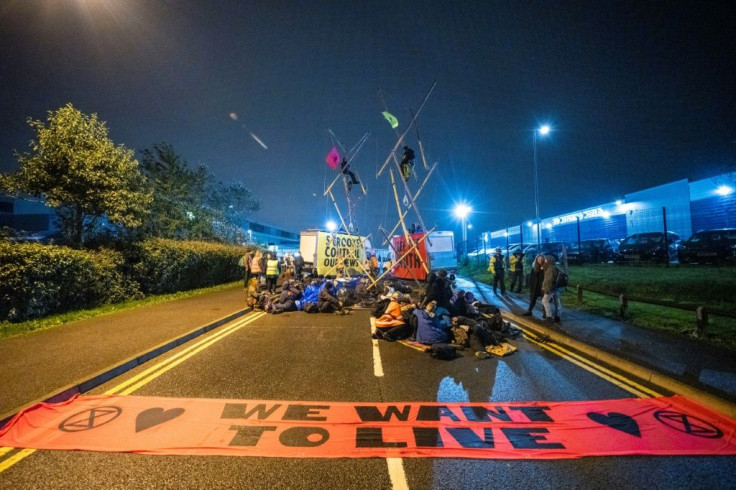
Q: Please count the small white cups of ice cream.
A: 0